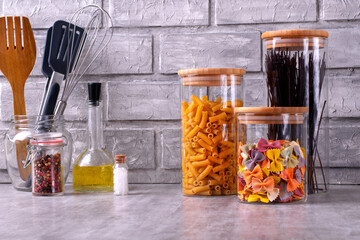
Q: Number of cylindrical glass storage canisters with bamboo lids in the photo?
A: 3